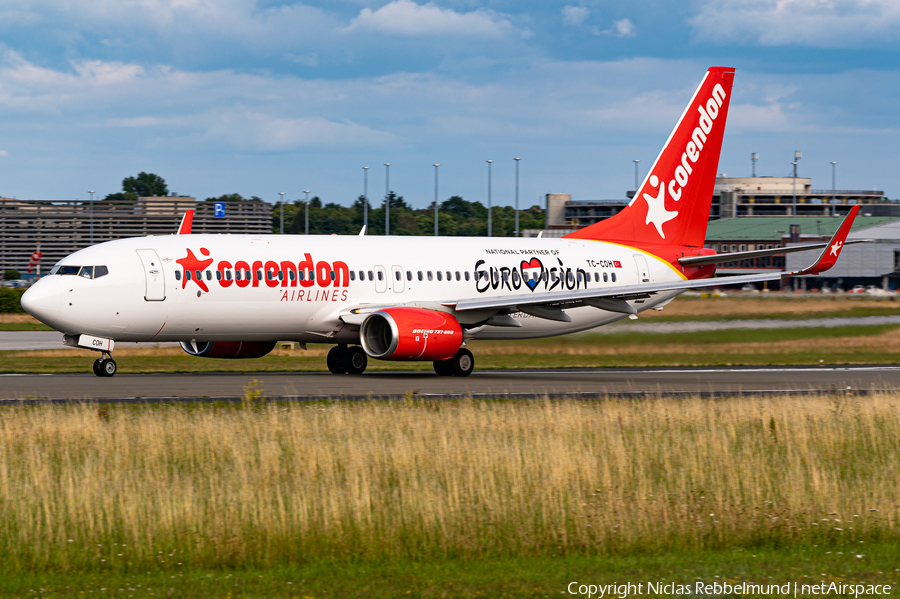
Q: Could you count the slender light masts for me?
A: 11